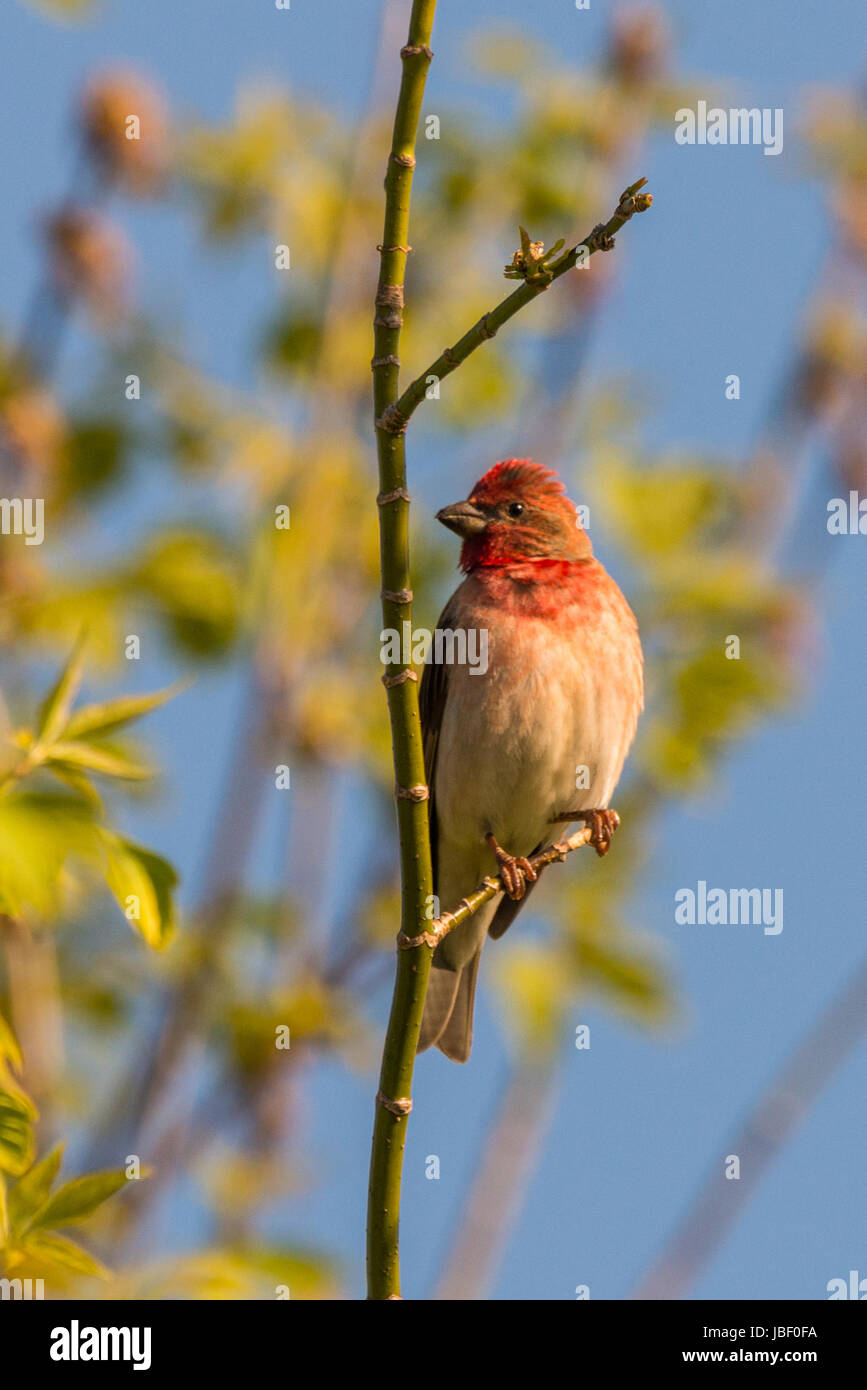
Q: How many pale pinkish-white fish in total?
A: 0